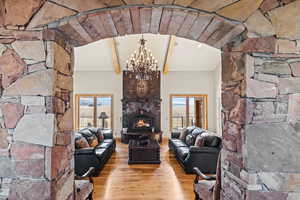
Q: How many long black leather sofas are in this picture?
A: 2